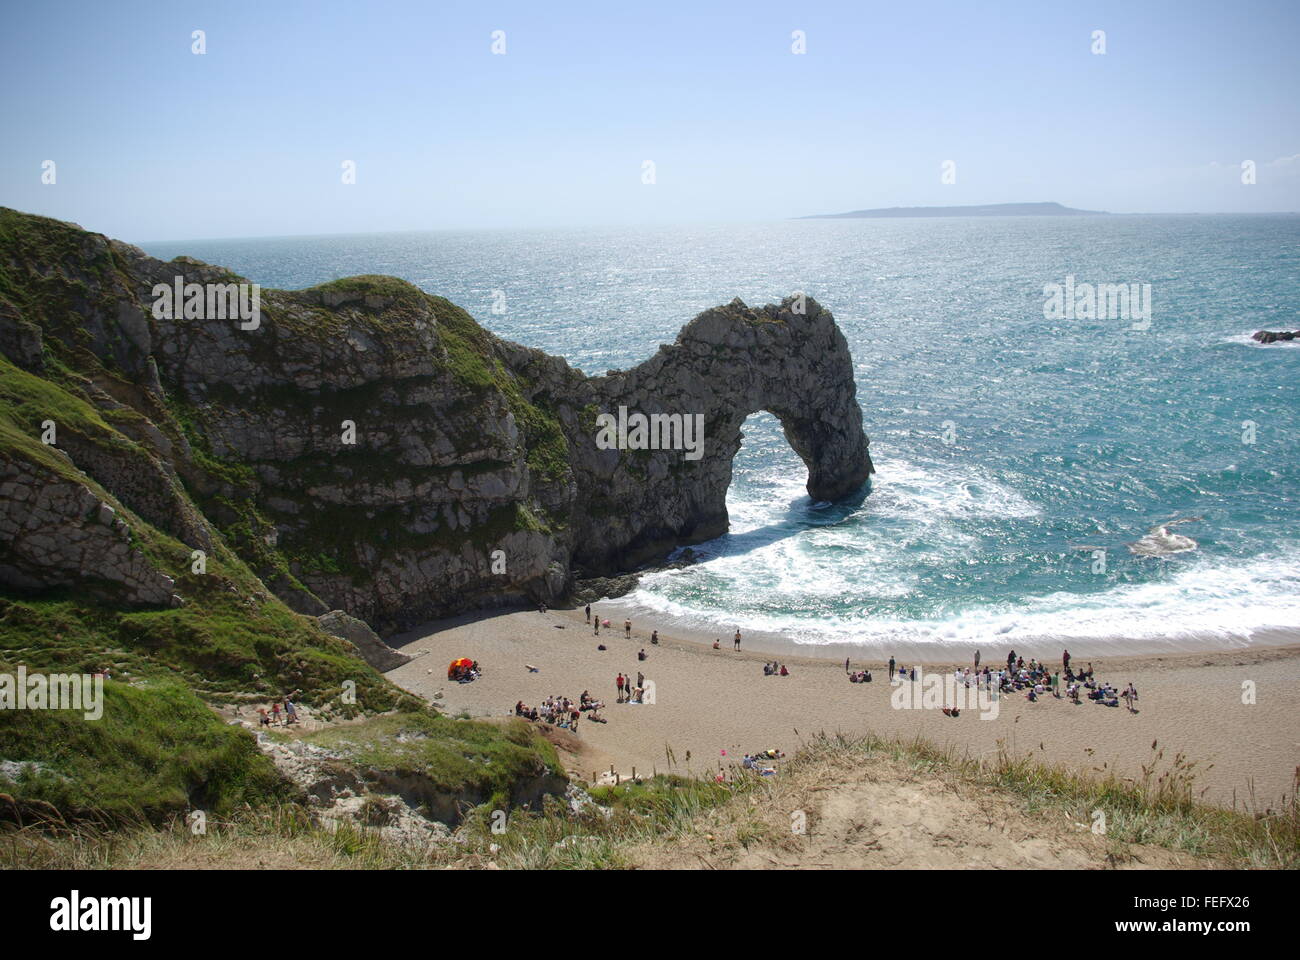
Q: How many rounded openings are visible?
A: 1